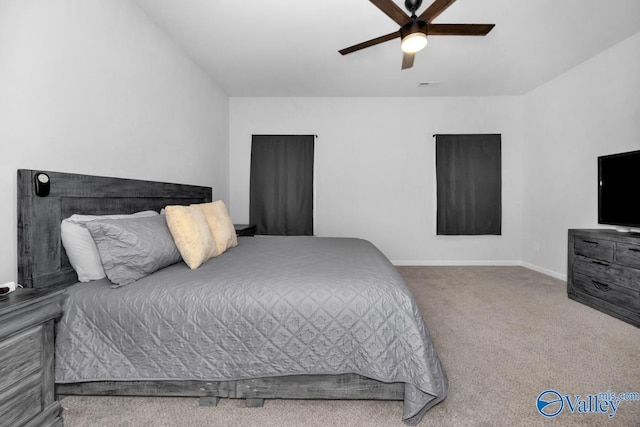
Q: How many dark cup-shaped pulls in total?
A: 4